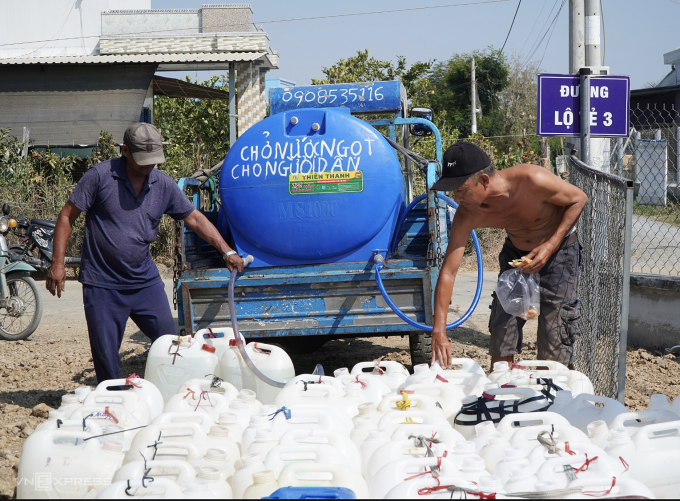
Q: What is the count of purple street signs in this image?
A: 1